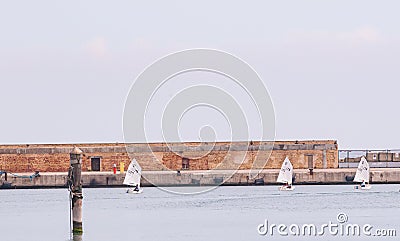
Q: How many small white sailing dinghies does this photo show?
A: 3